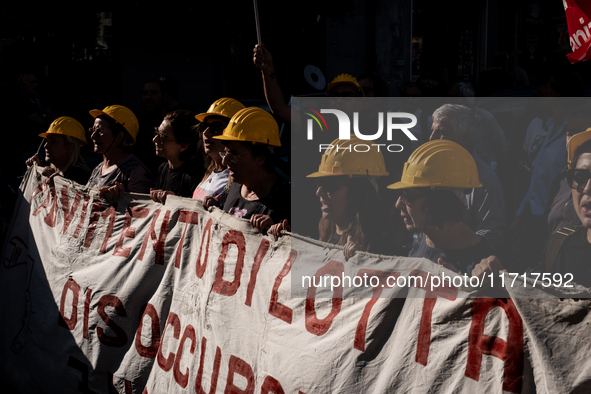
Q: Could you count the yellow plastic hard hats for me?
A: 8